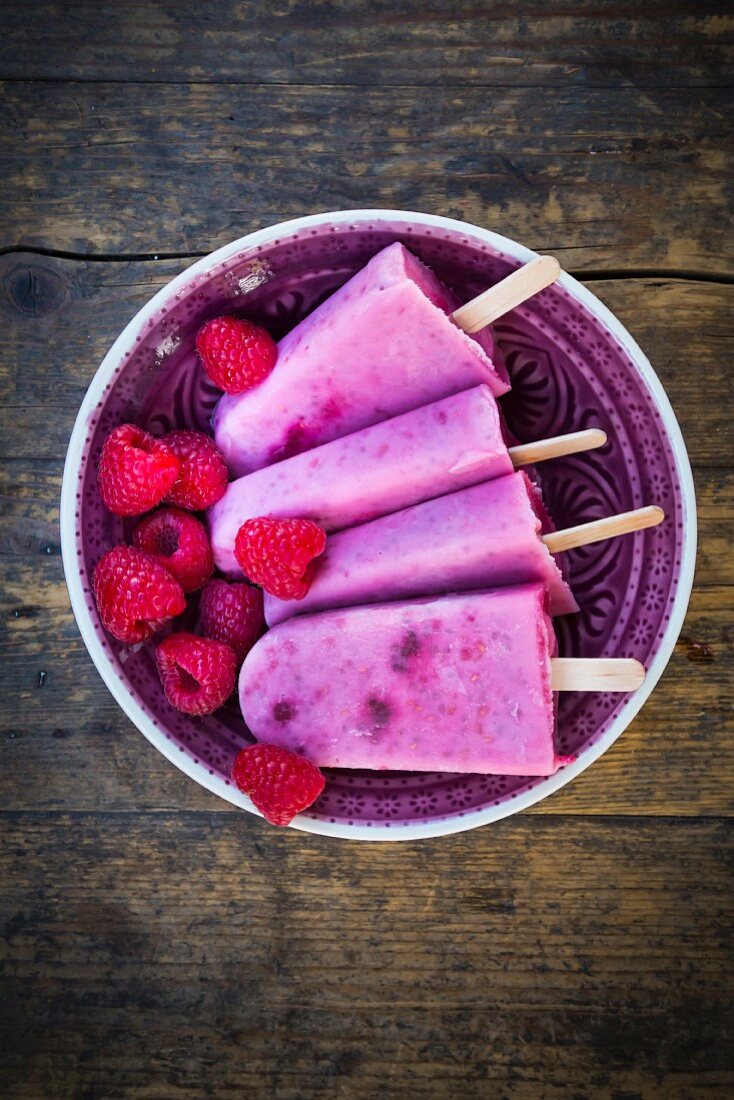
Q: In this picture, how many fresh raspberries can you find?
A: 9